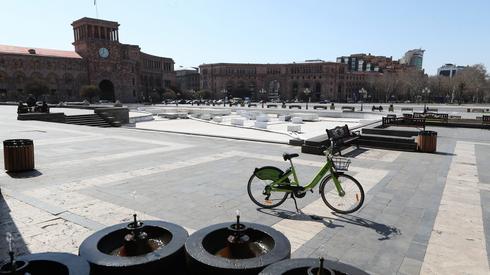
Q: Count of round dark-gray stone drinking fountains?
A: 4